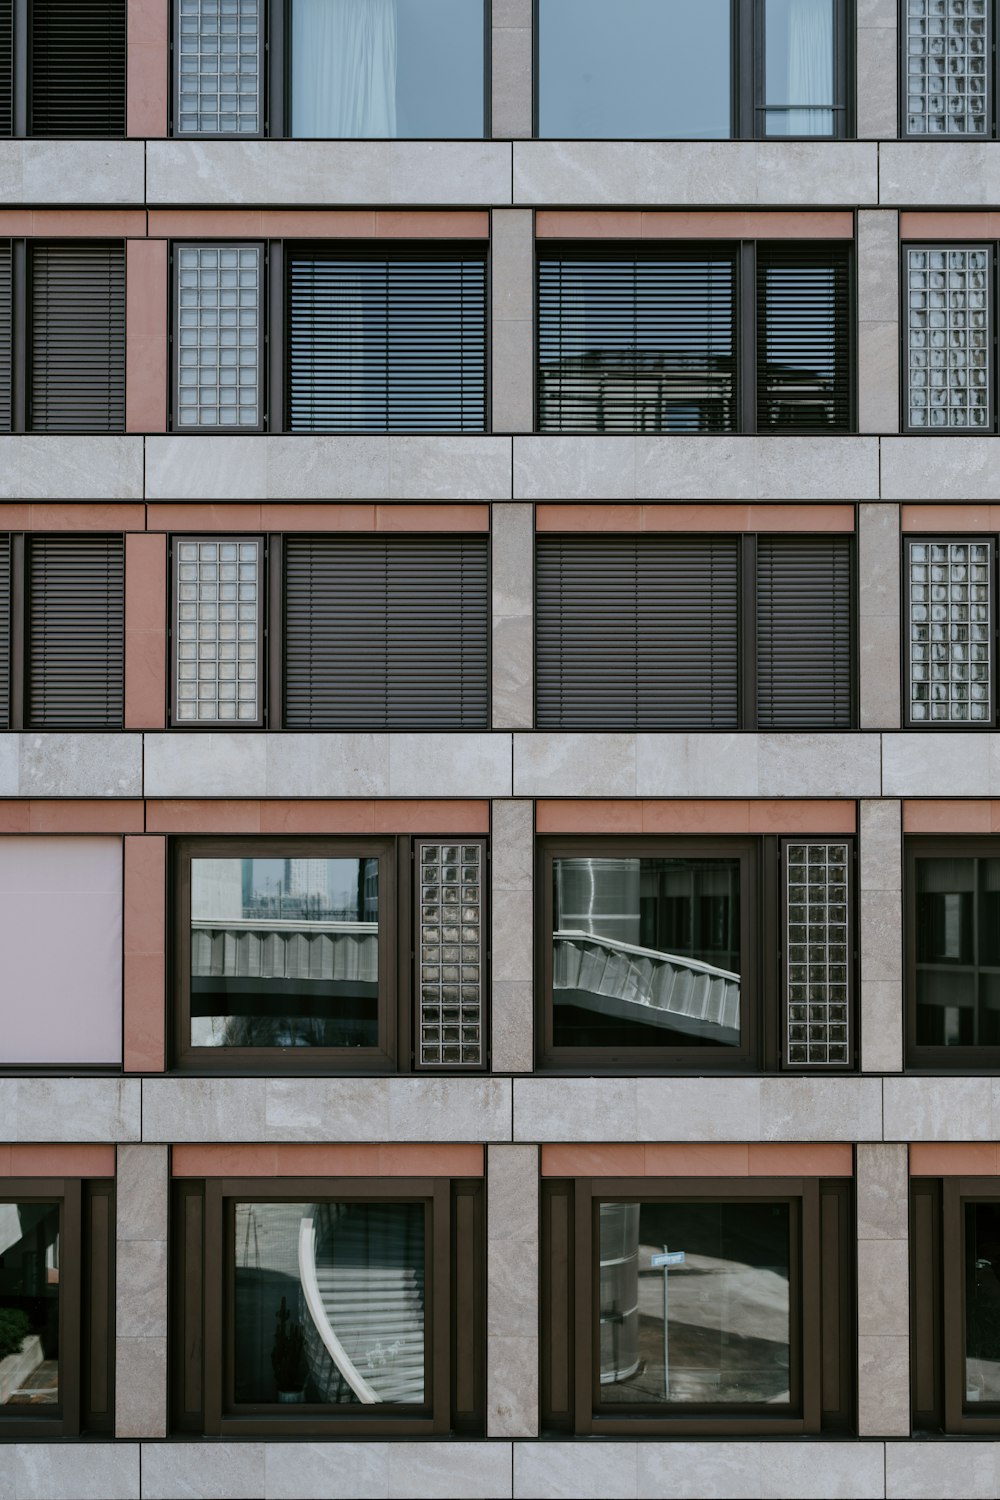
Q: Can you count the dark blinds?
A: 12